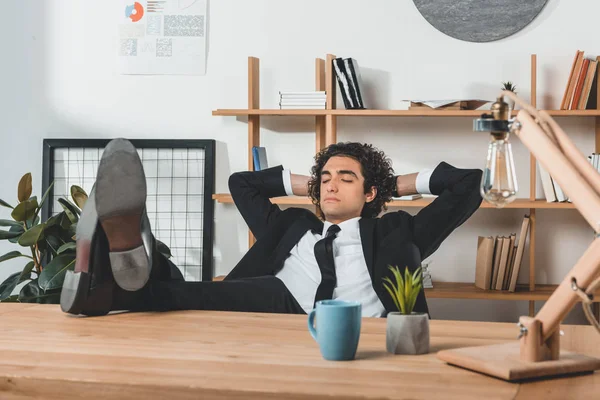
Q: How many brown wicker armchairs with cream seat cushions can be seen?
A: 0